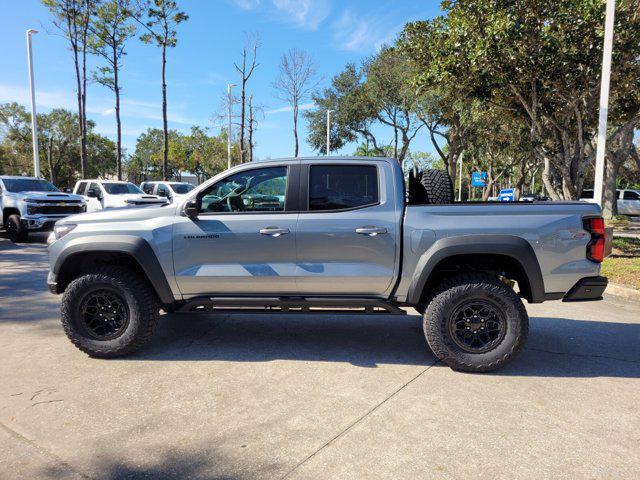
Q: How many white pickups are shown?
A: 3